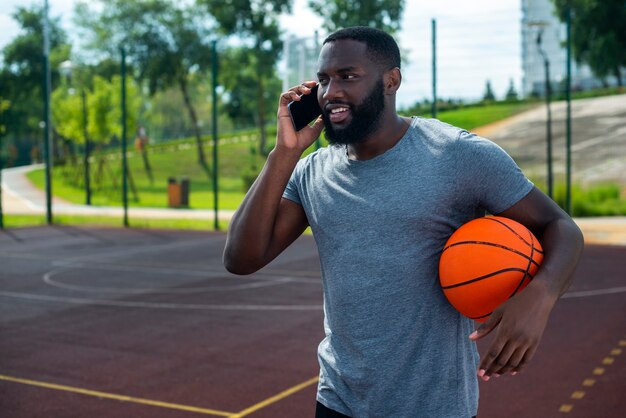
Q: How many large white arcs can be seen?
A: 2